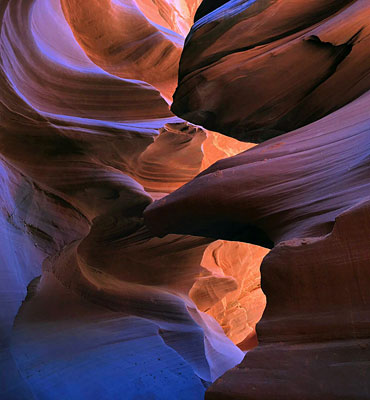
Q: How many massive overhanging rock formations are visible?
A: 2